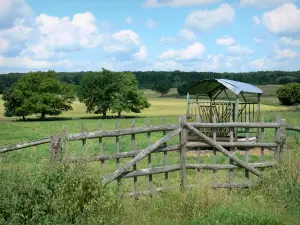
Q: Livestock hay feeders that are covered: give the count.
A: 1